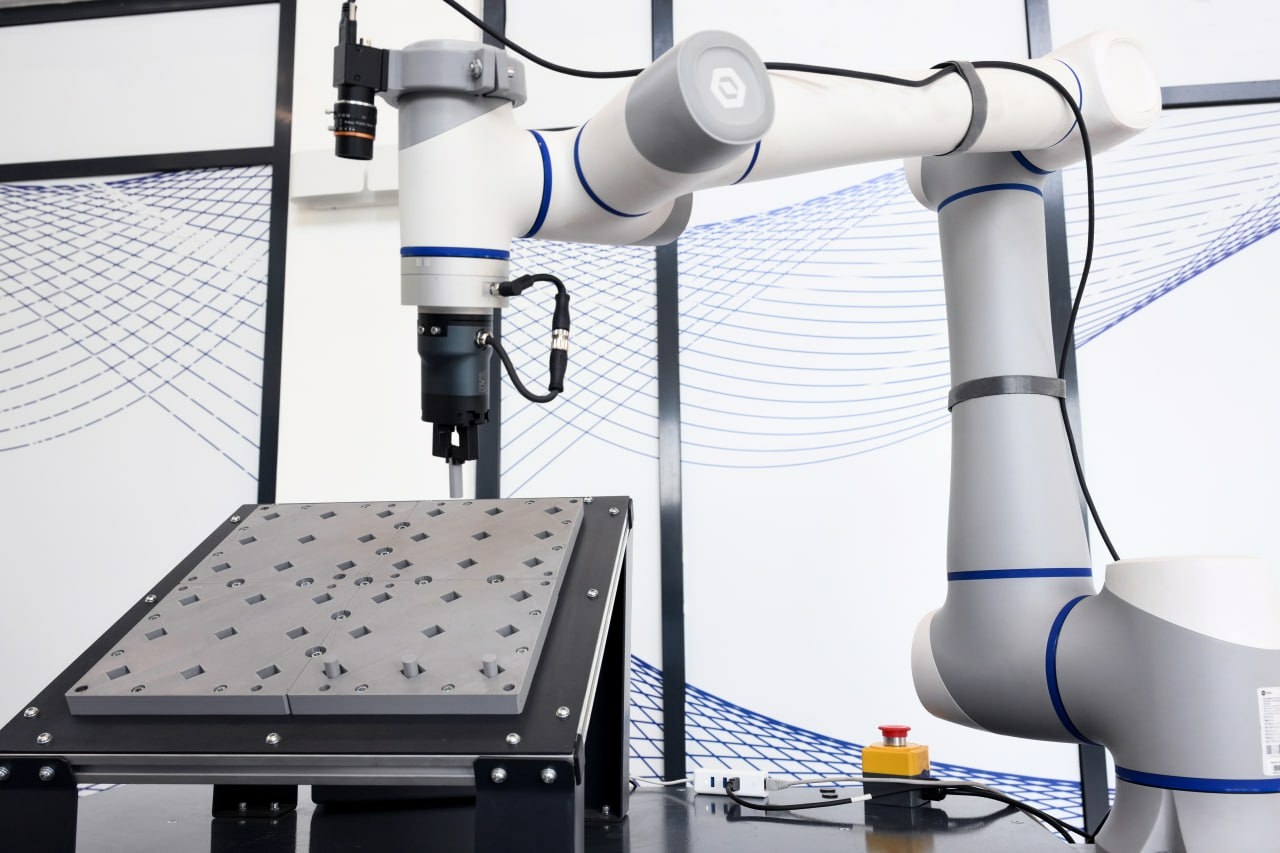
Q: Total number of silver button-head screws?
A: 14